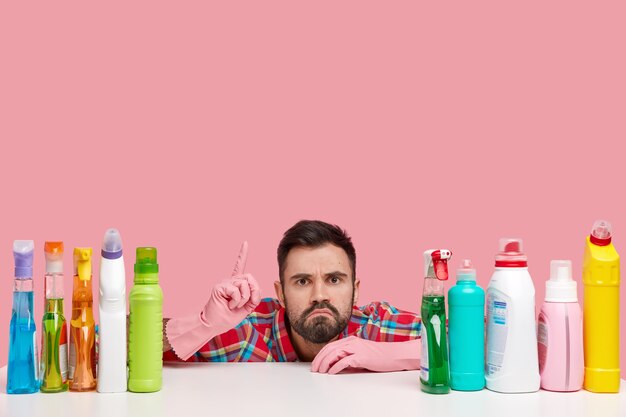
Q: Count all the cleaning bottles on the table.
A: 10